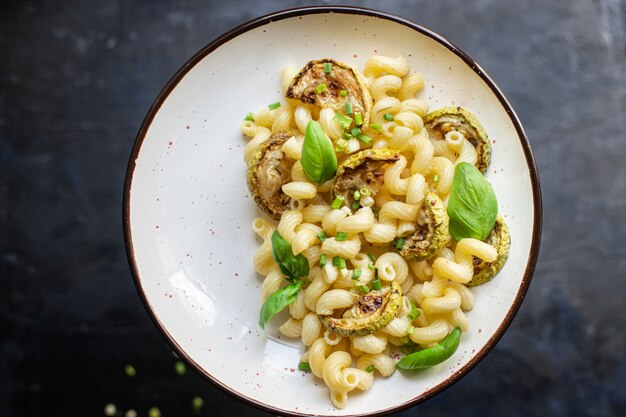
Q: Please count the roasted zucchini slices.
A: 7